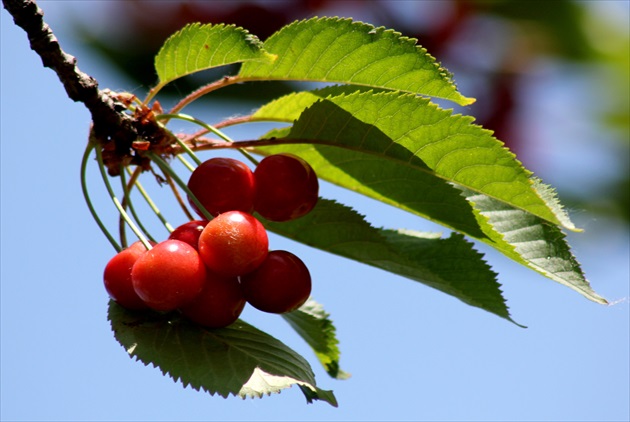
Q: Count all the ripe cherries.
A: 8